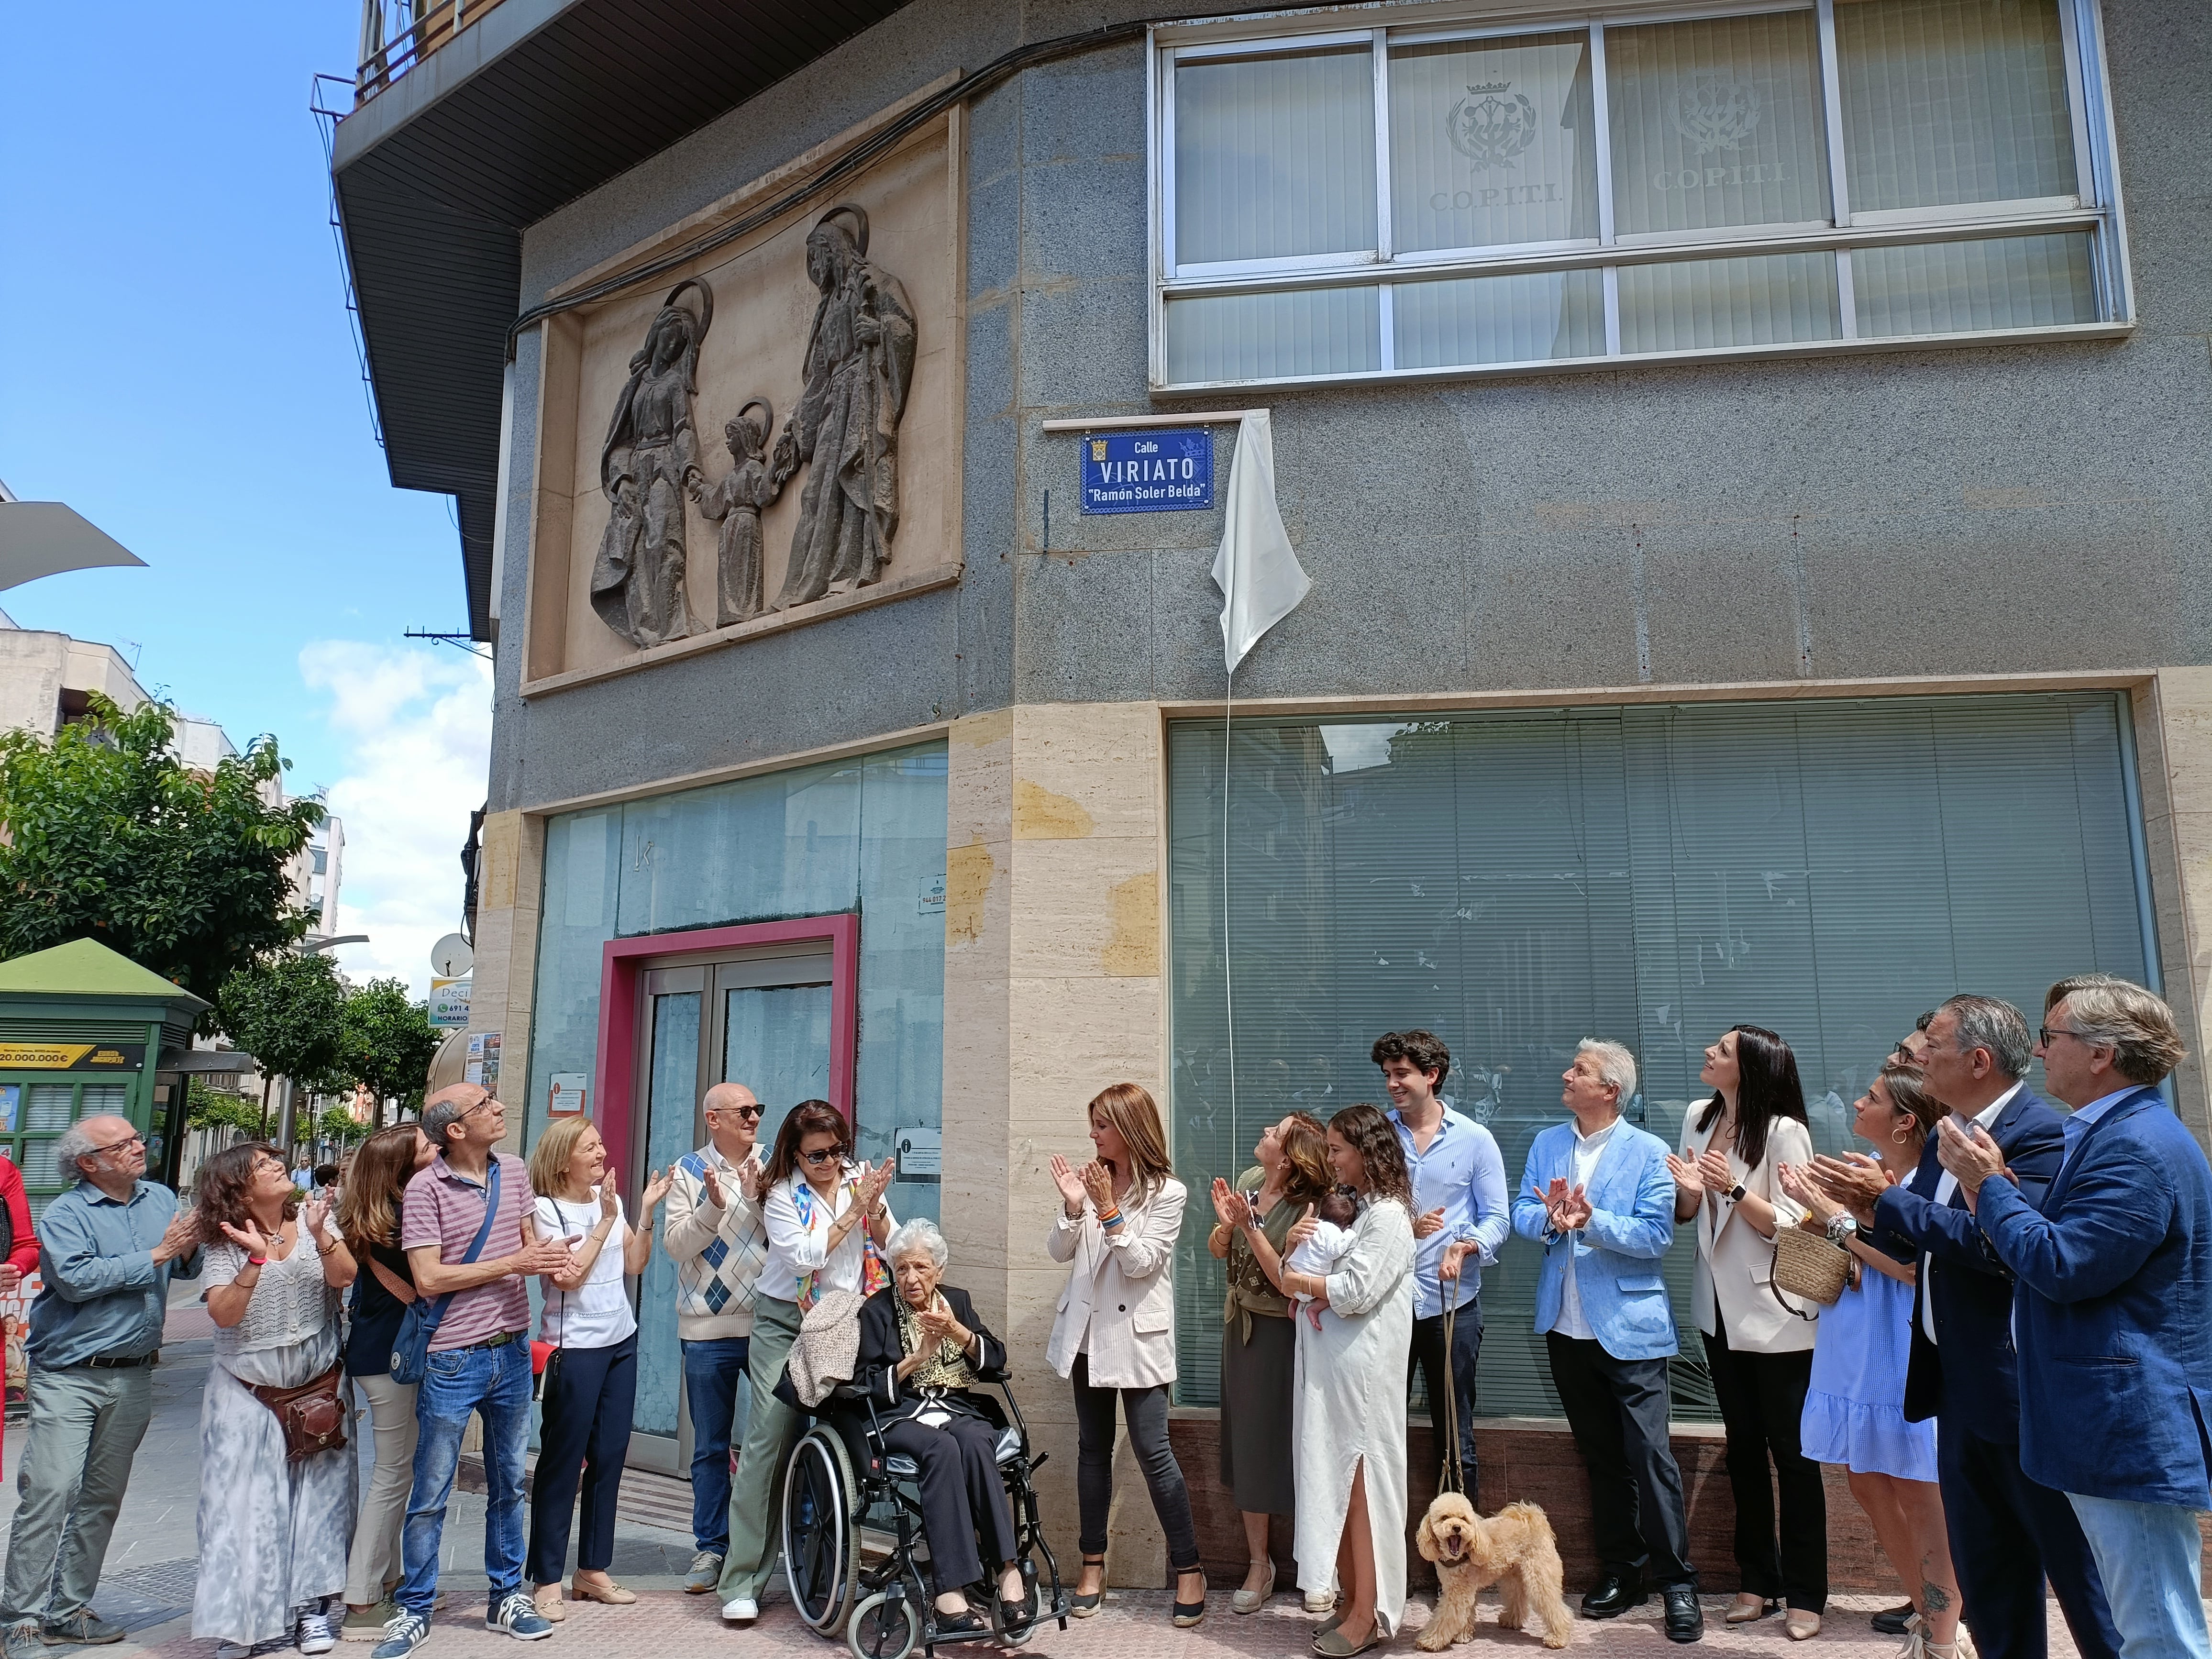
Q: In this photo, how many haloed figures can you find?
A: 3